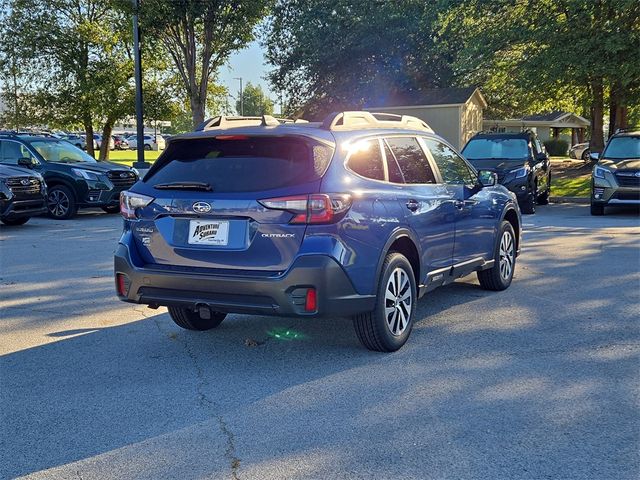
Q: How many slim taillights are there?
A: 2